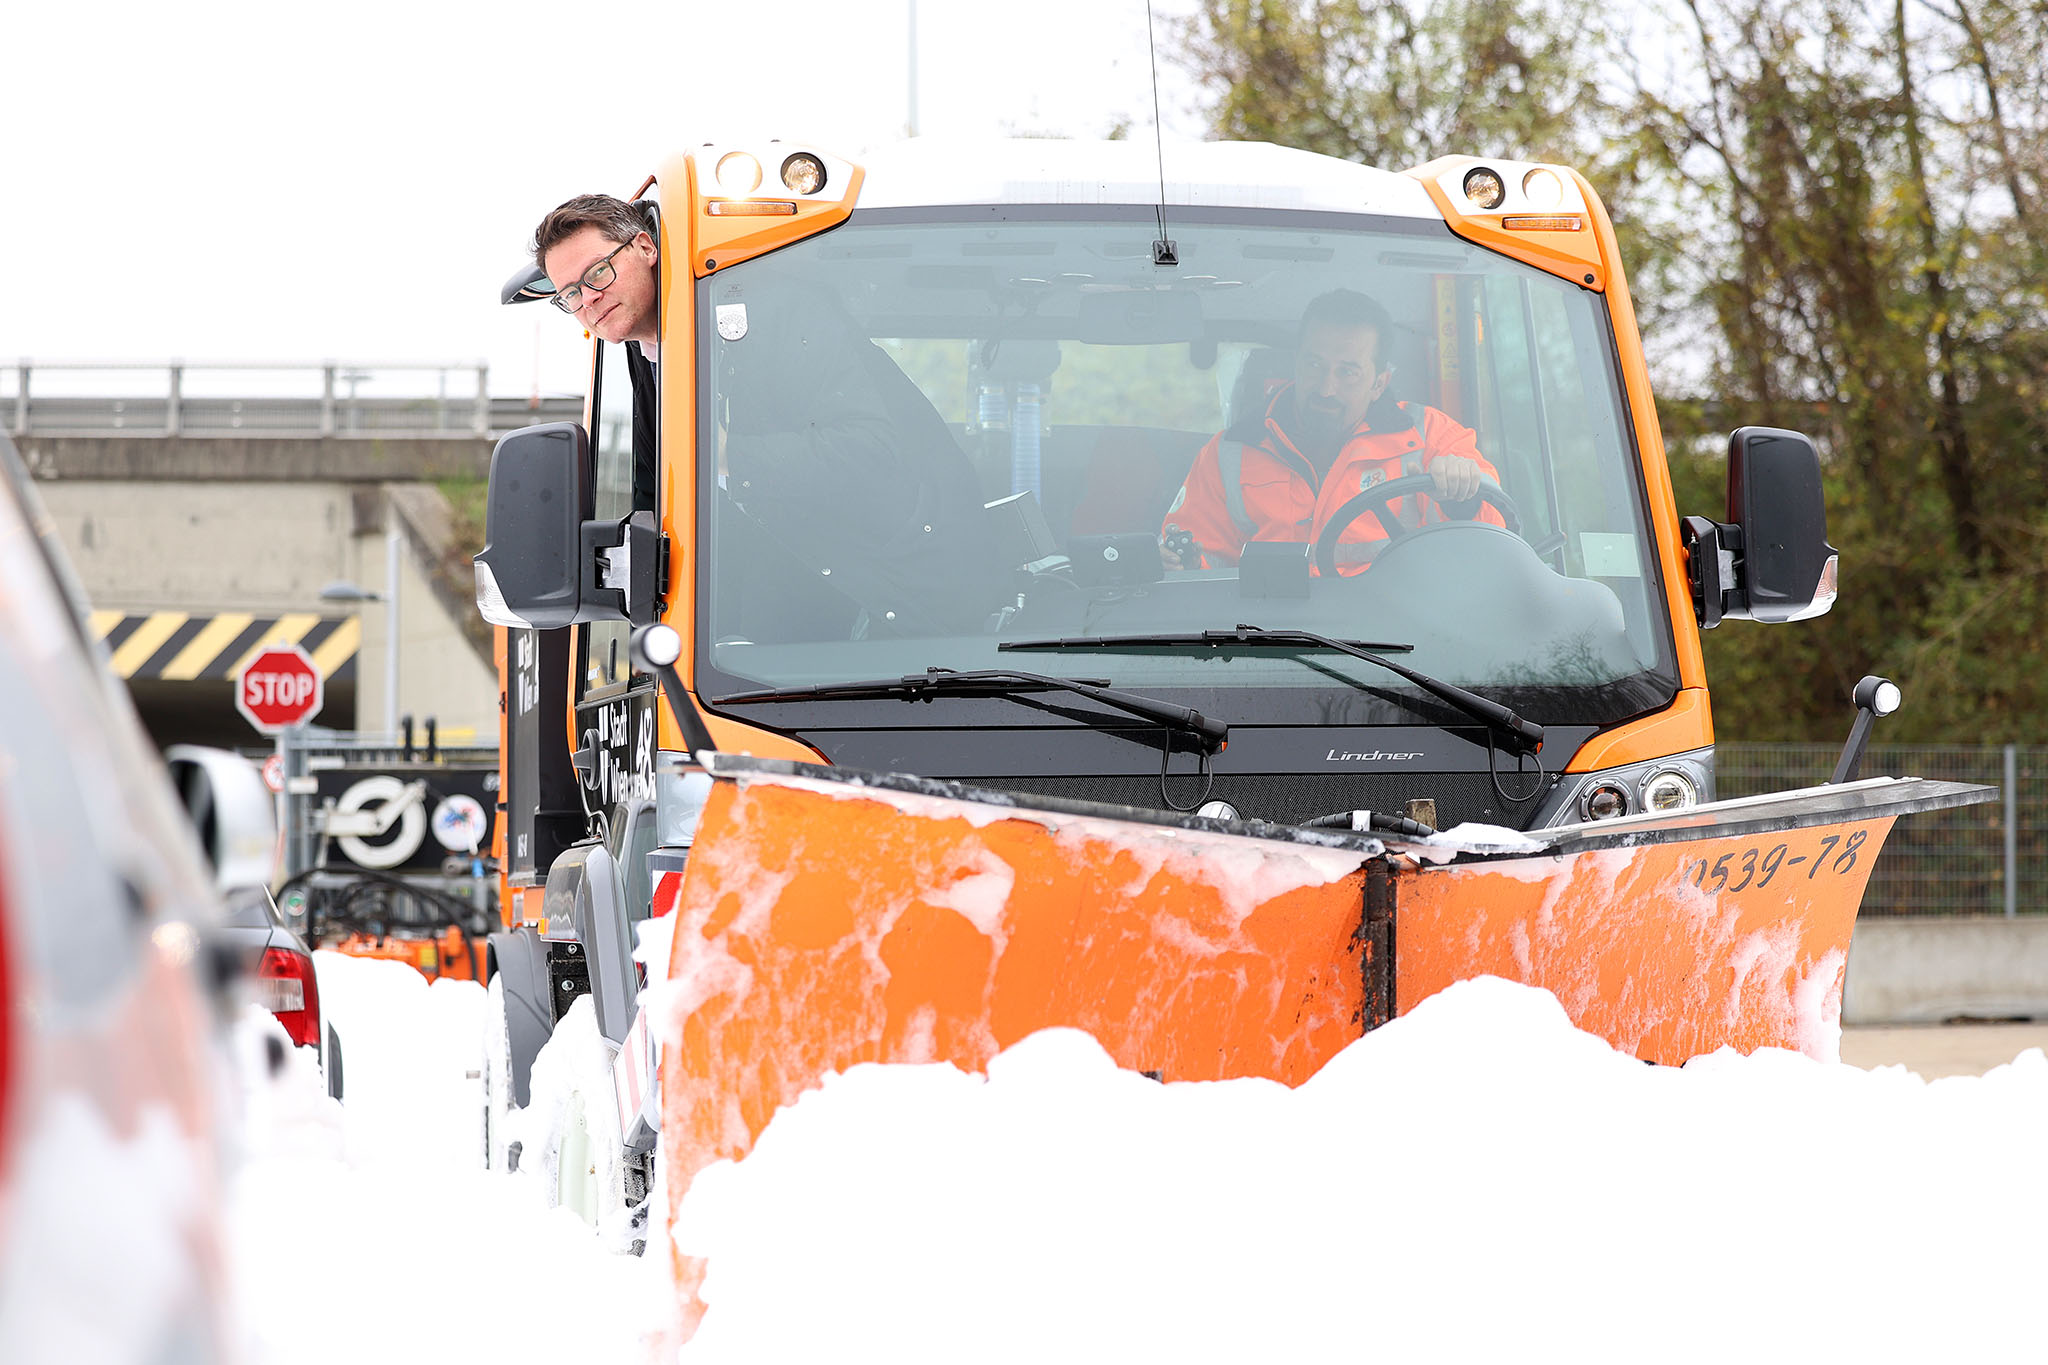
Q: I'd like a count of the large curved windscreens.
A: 1